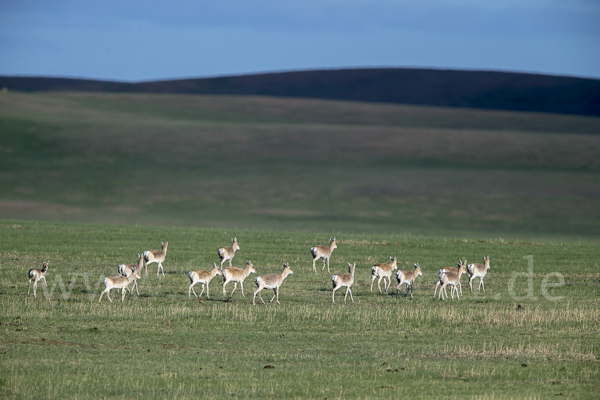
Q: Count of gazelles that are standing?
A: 15